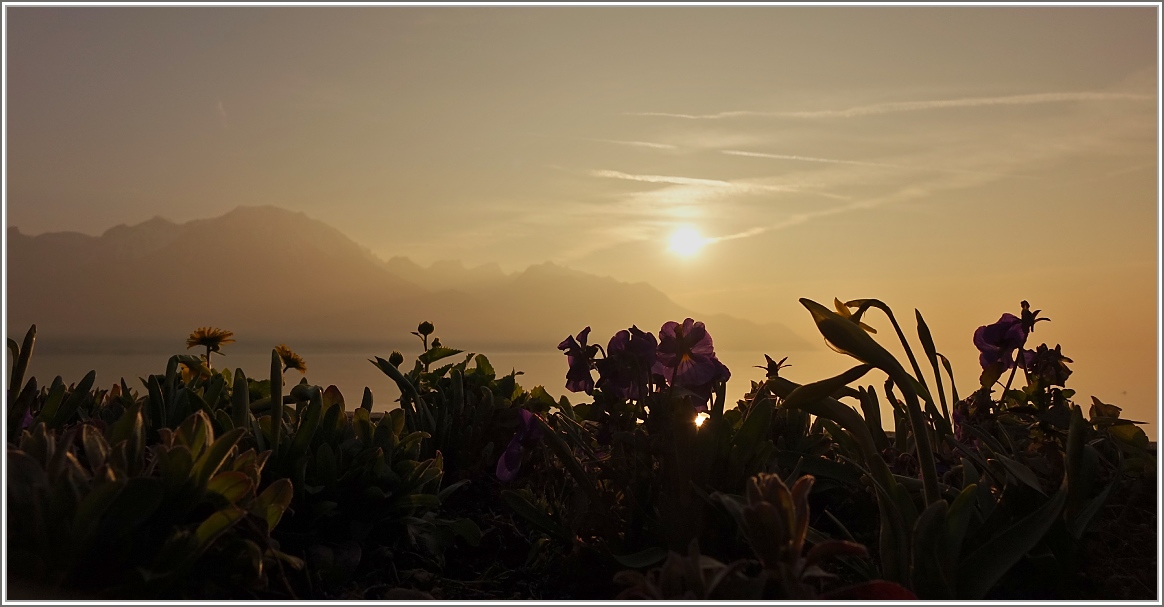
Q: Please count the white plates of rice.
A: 0